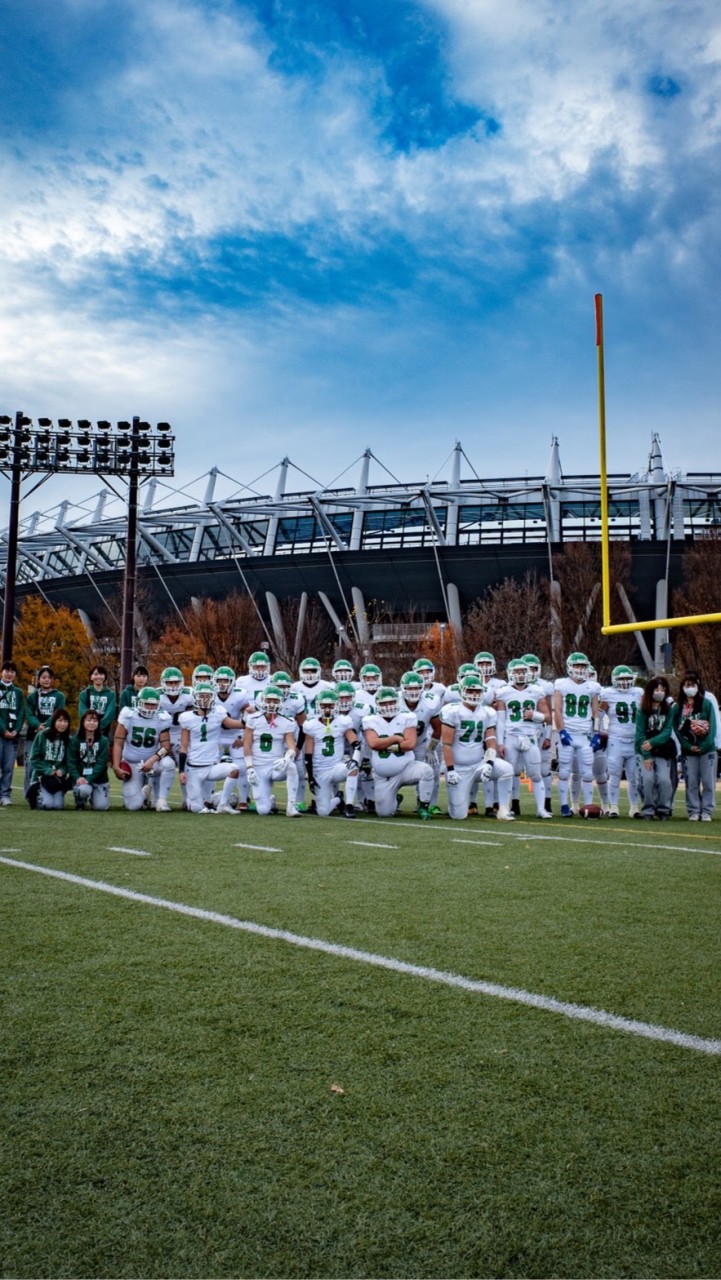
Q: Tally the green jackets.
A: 8